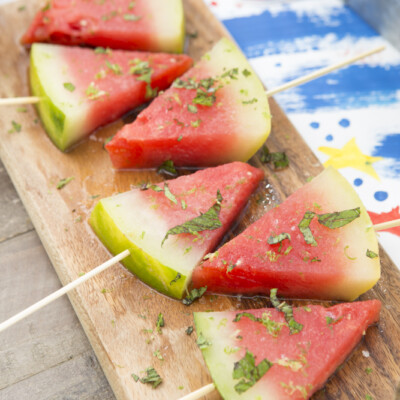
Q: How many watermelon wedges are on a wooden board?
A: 6